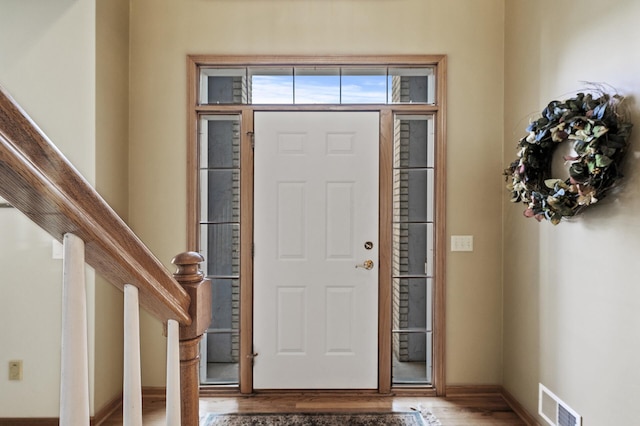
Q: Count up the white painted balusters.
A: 3